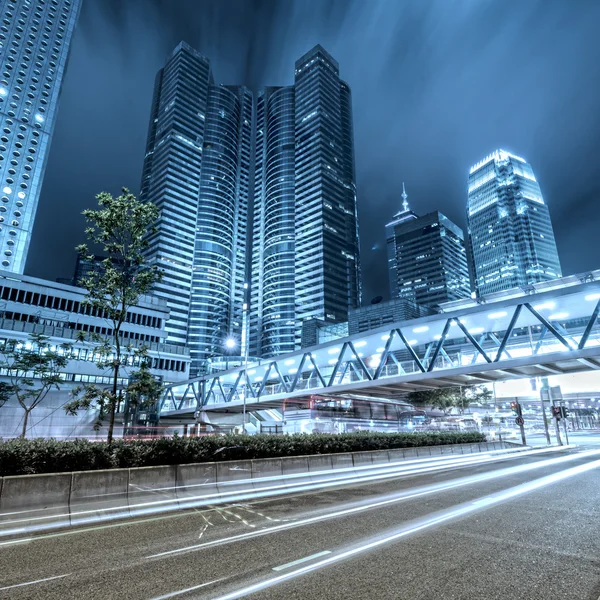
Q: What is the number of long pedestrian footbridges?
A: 1